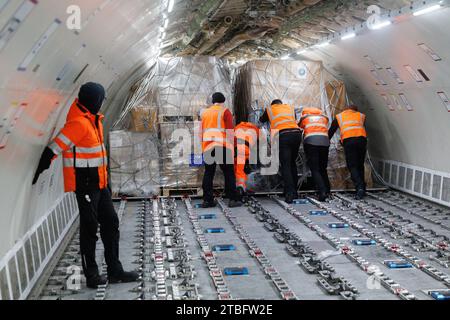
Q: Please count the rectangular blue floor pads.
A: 11